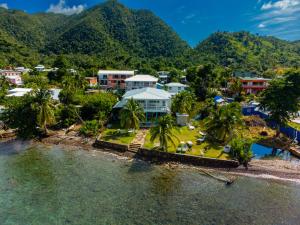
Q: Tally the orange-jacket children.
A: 0